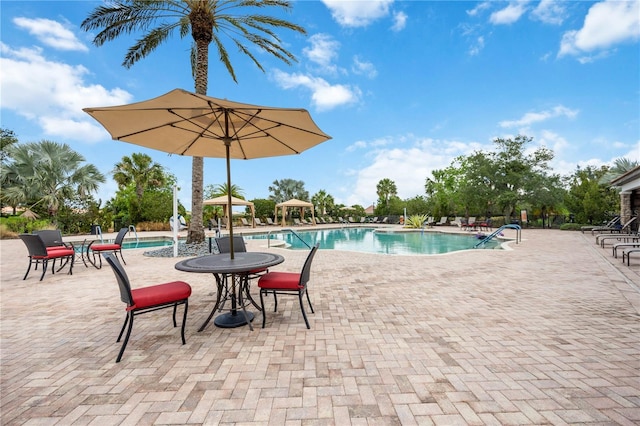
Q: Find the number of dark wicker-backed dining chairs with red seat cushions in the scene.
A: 6